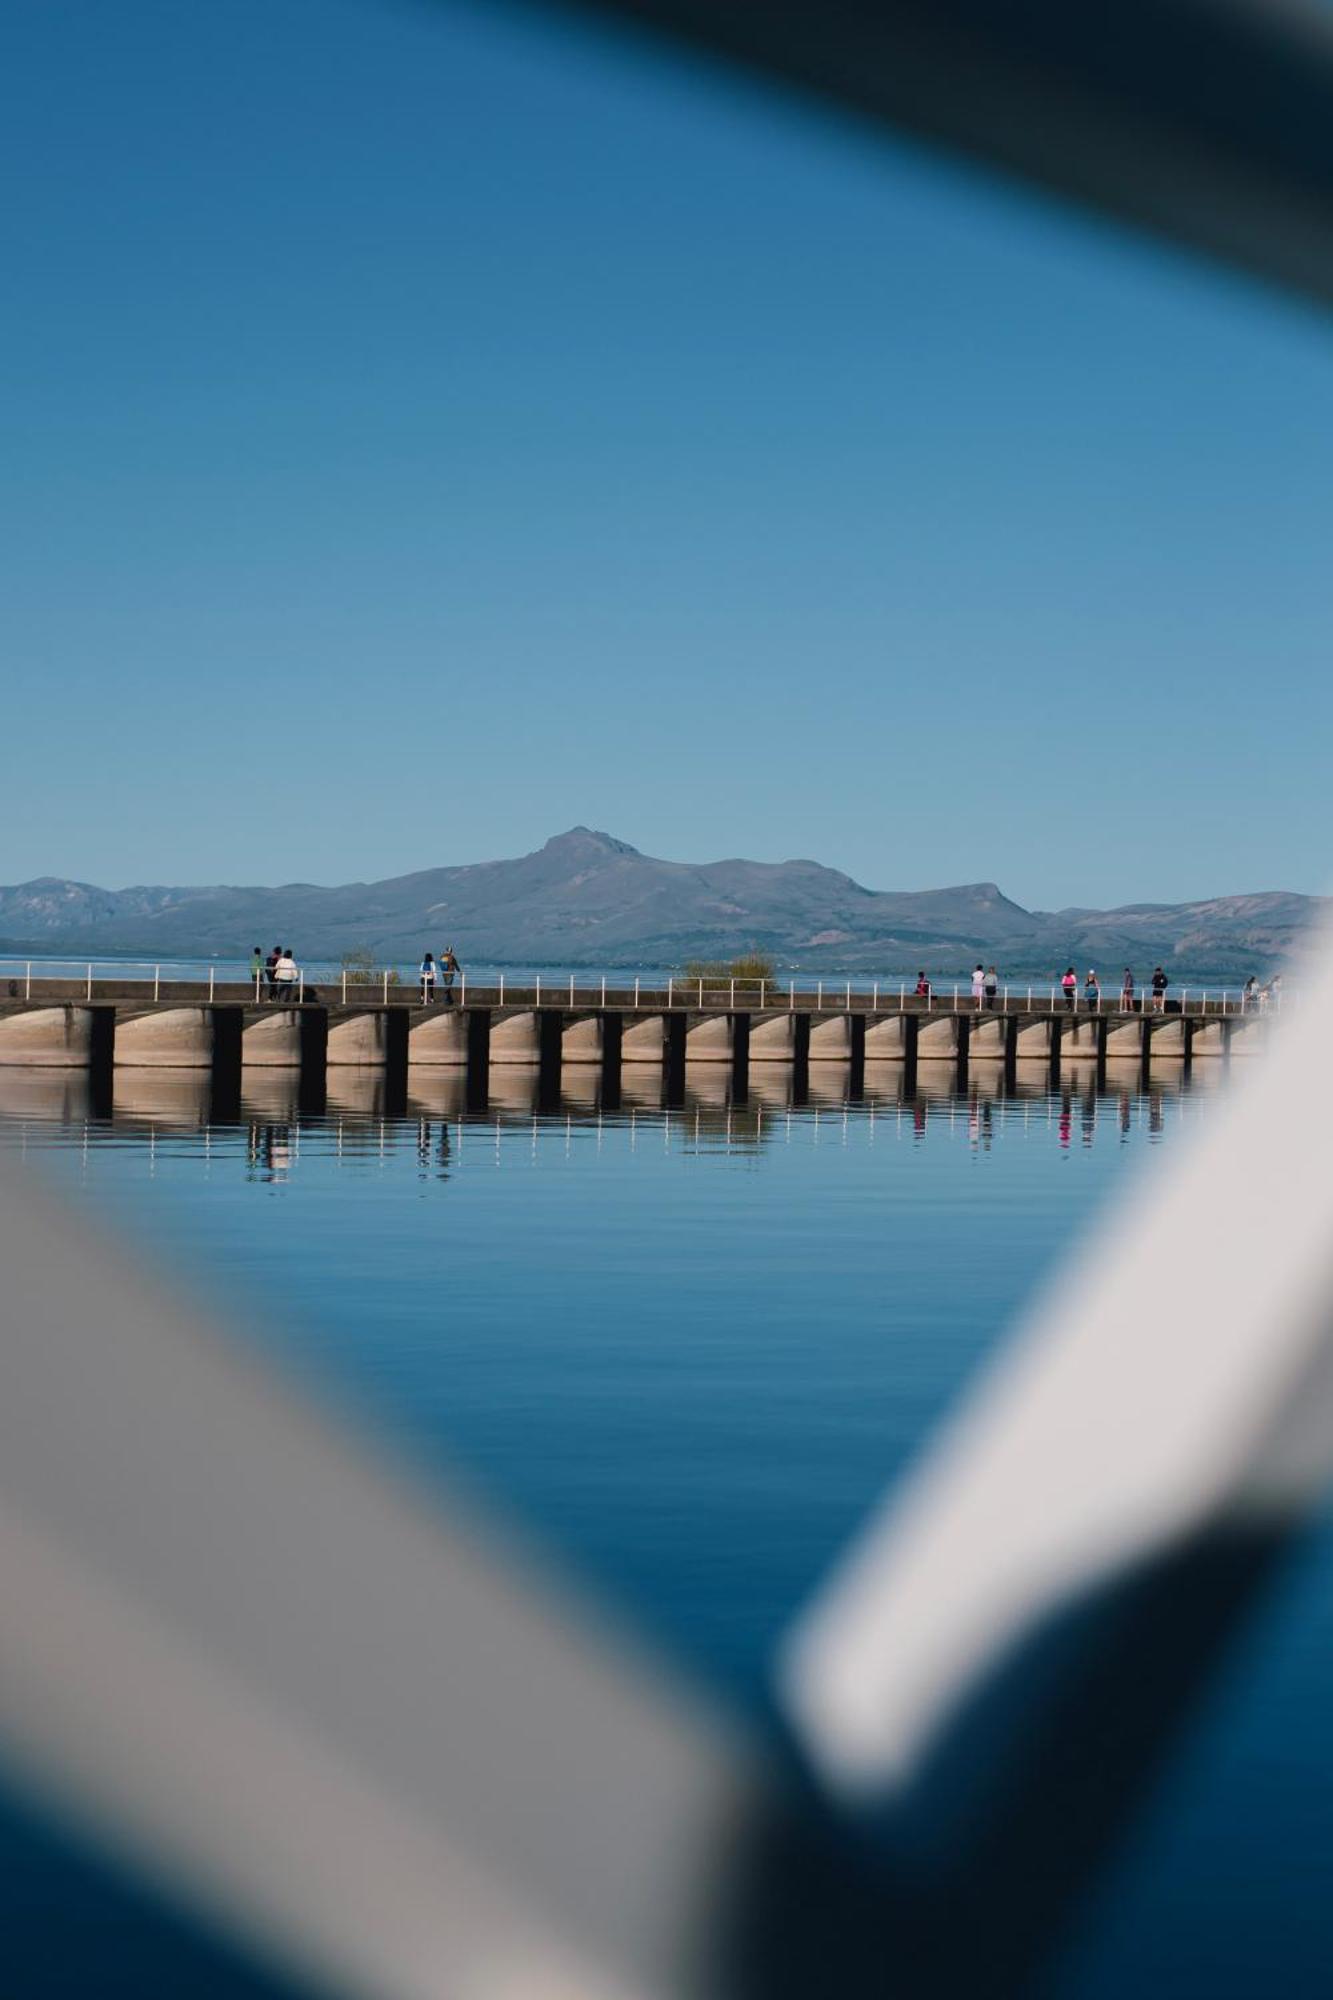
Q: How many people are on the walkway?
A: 14